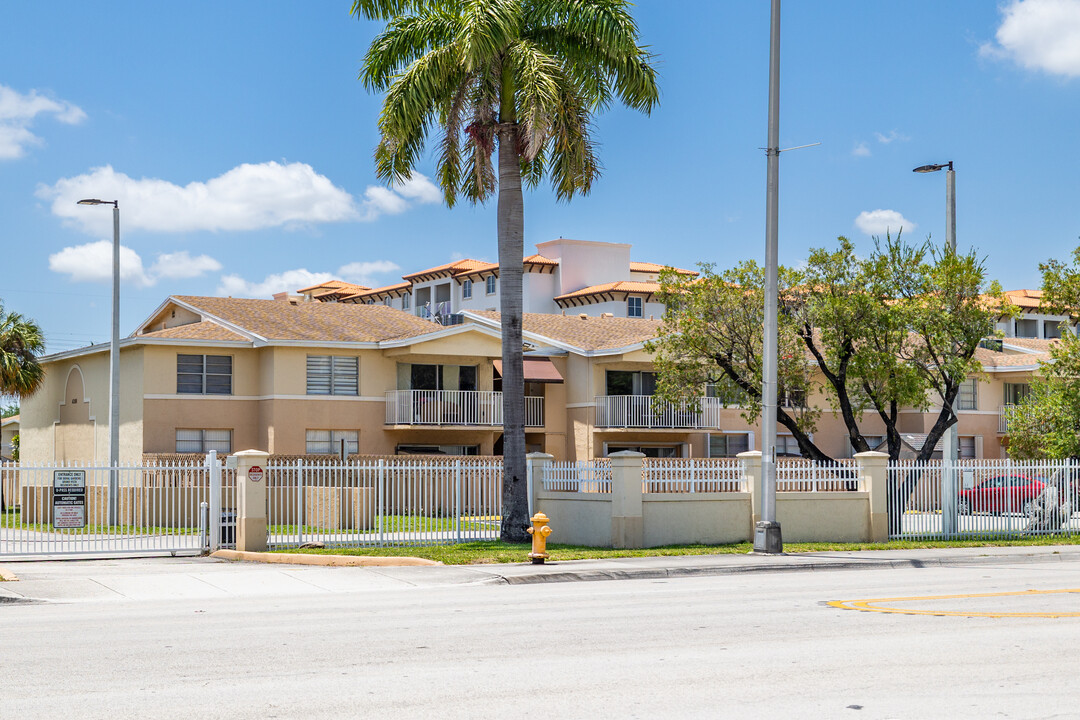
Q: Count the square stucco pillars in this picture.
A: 5